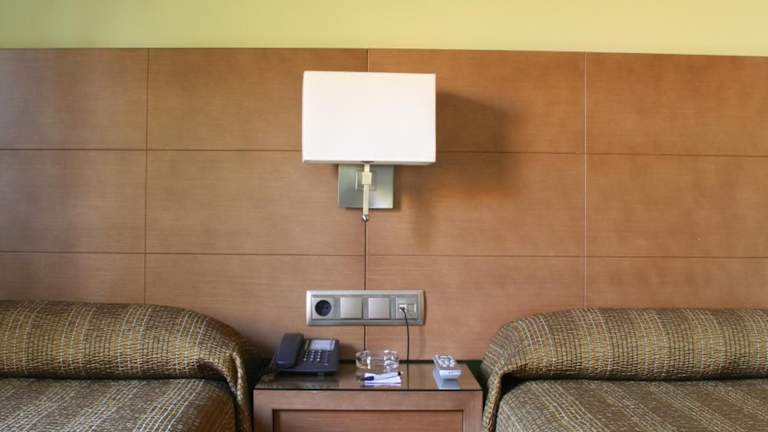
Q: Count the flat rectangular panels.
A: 12